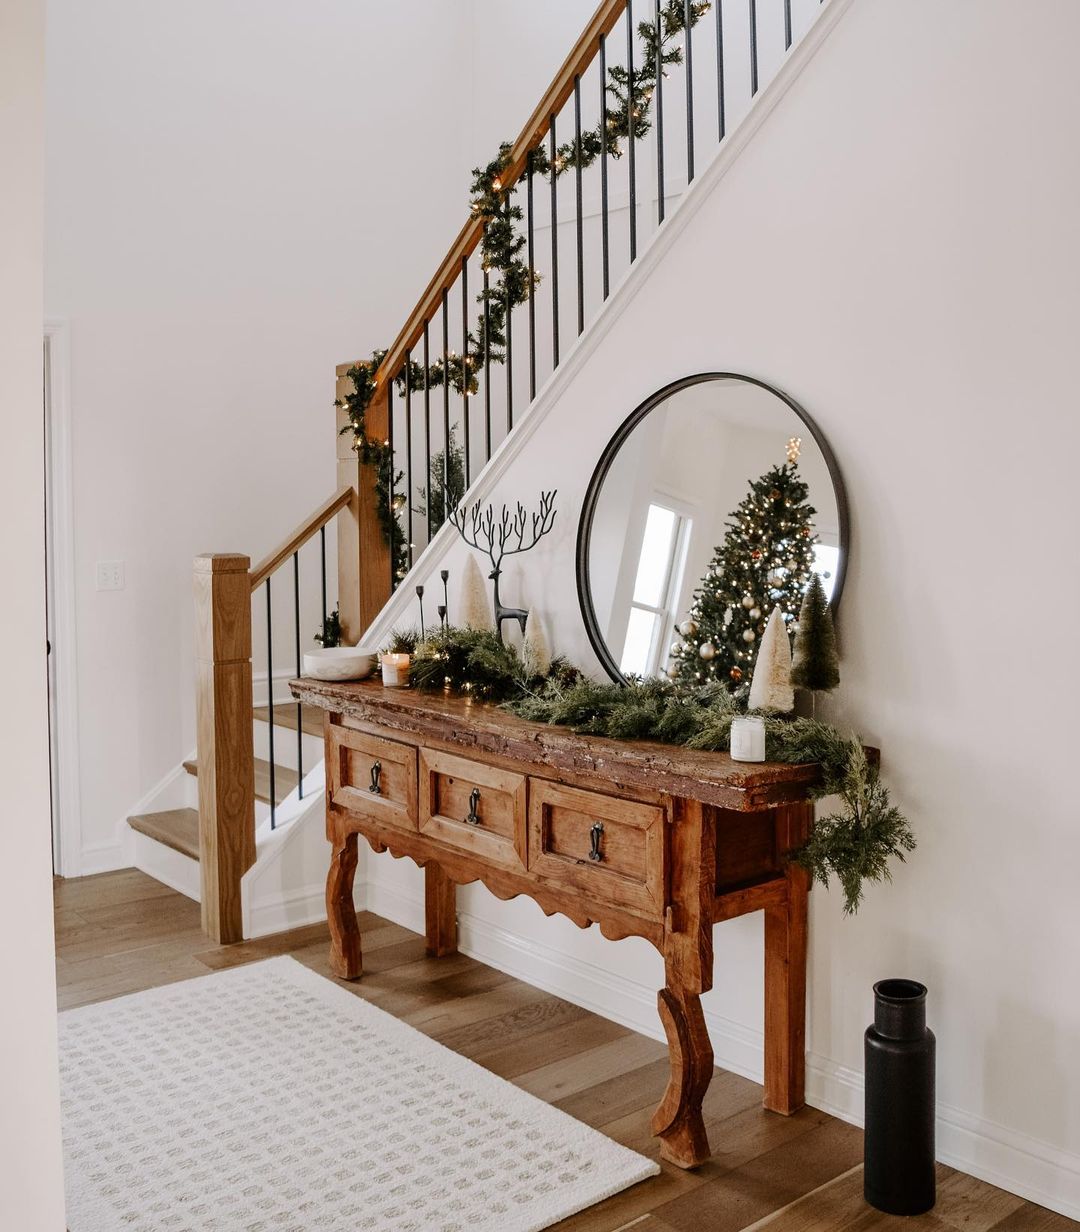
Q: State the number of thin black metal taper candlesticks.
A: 3